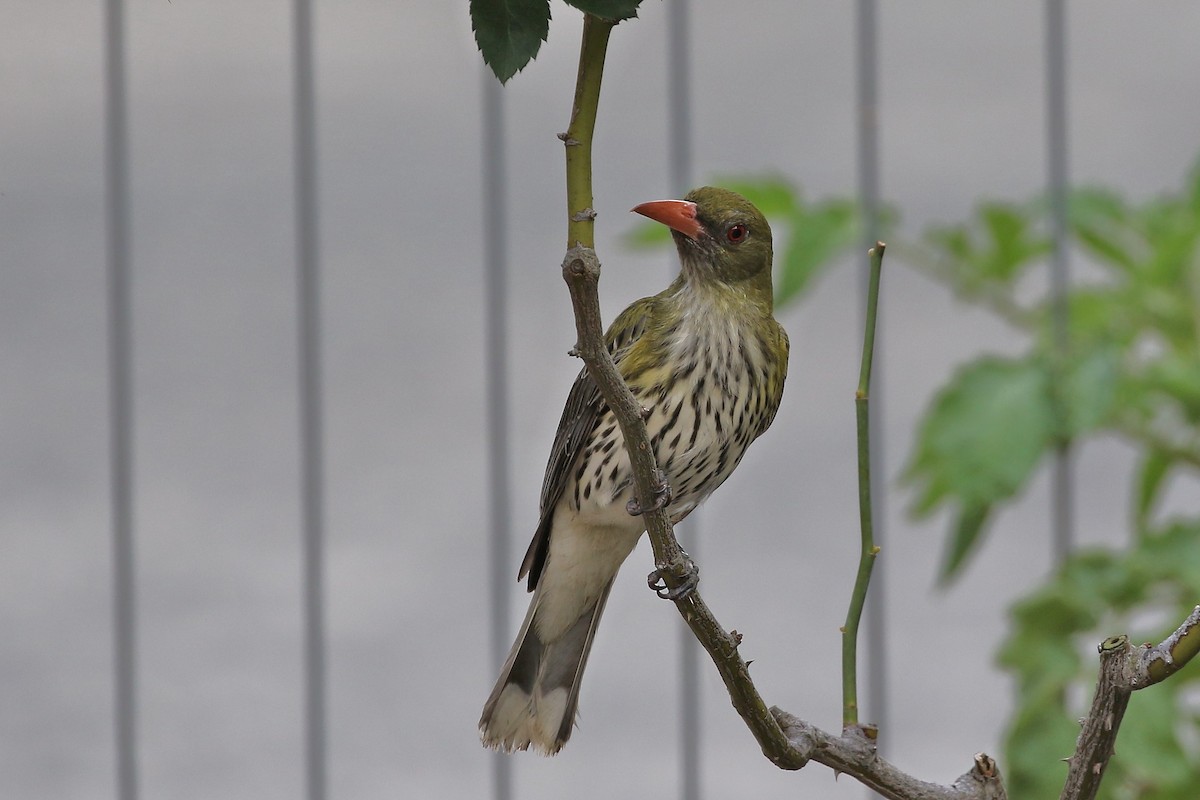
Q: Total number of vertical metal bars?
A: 6